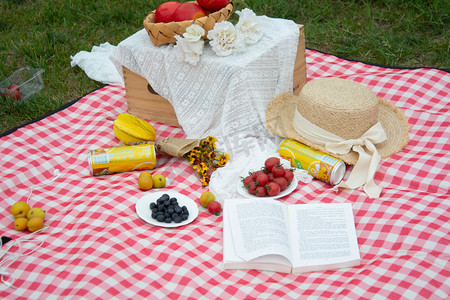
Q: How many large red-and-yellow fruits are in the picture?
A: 3